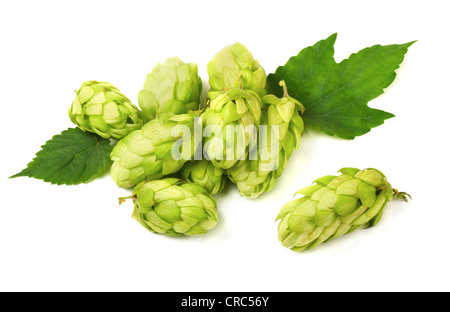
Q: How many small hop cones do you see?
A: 9